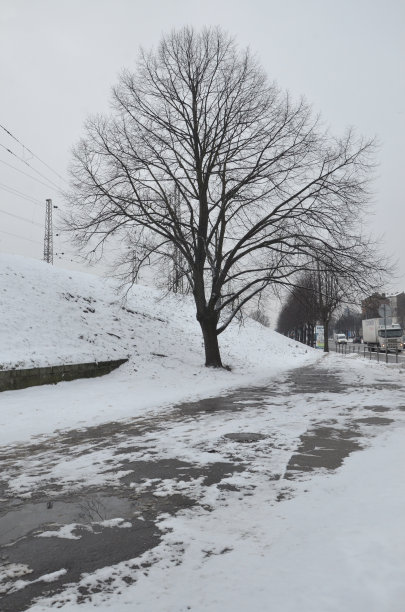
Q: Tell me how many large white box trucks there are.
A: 1